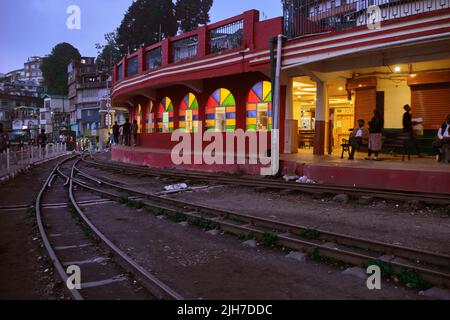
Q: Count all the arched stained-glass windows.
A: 6